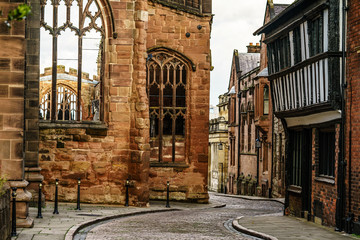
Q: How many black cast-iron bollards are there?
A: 6